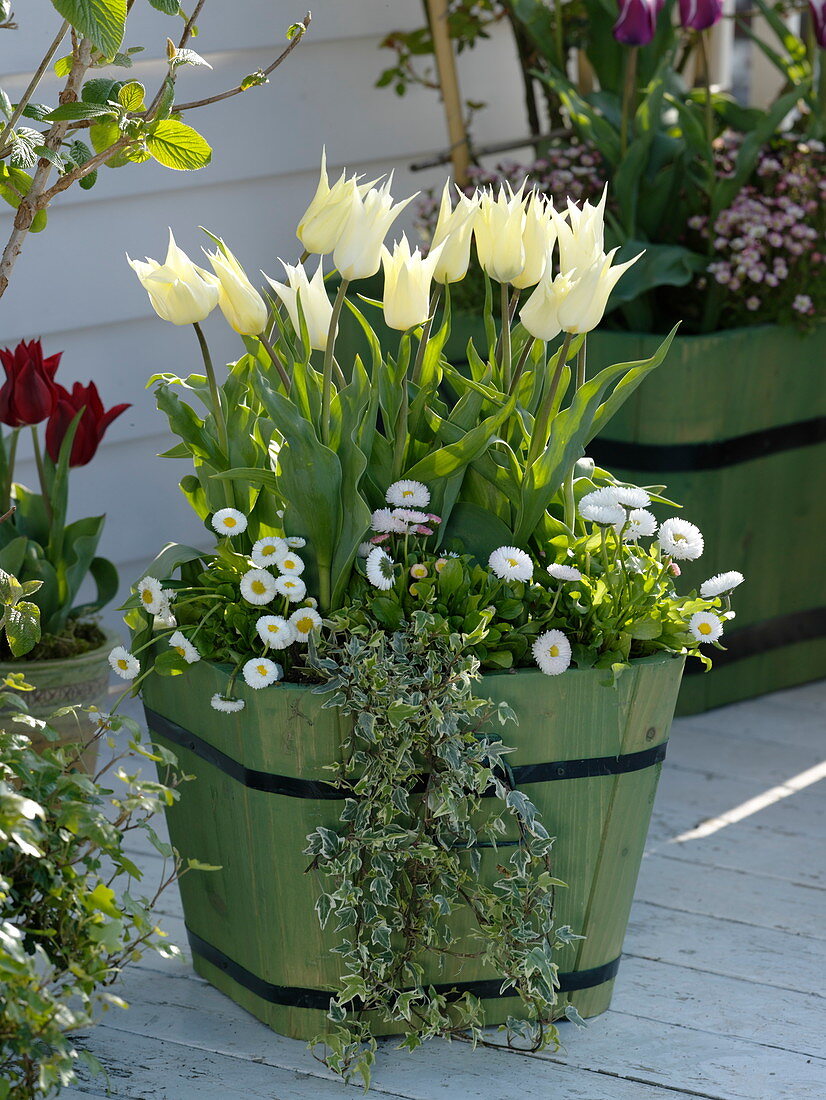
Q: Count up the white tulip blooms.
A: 12